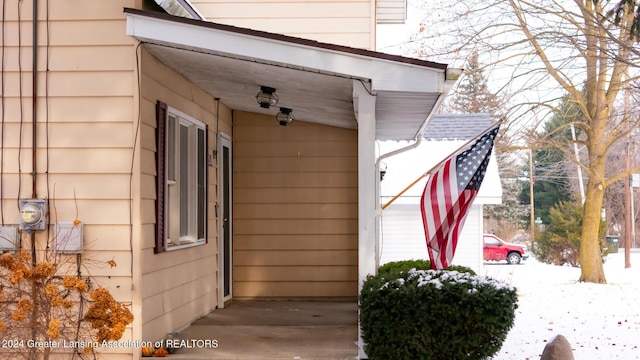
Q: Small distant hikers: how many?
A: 0